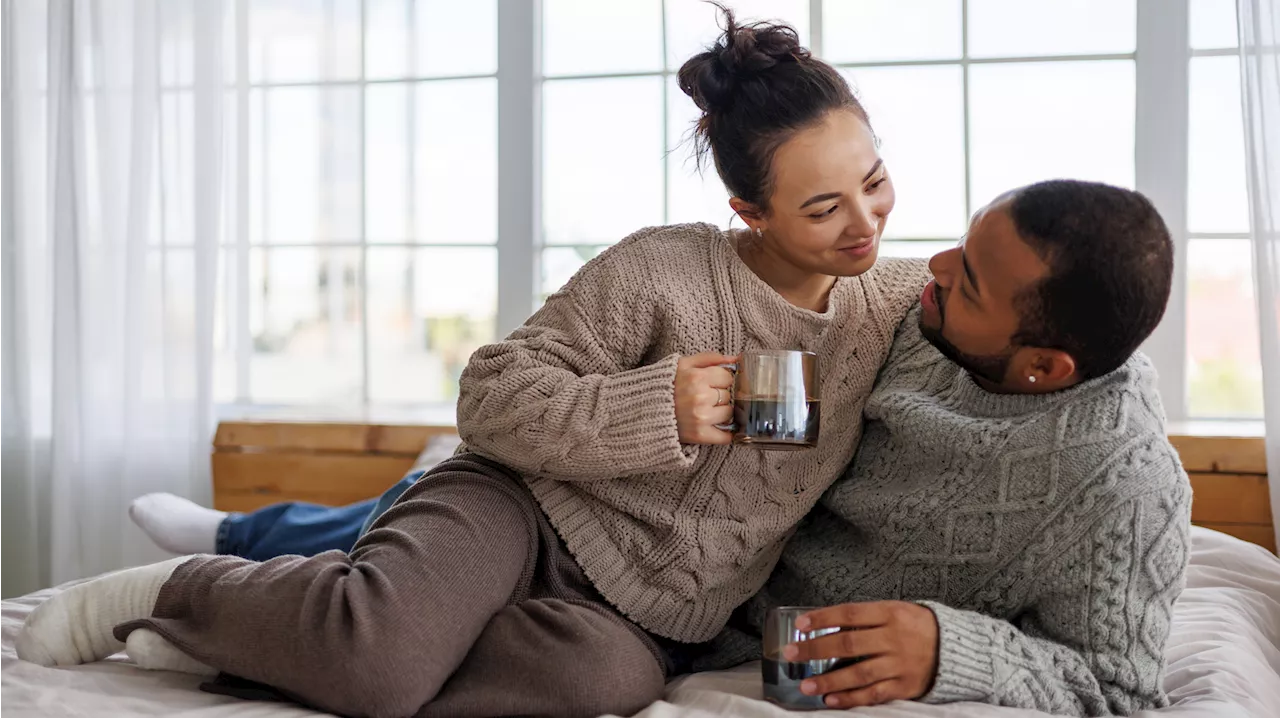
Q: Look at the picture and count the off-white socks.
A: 2